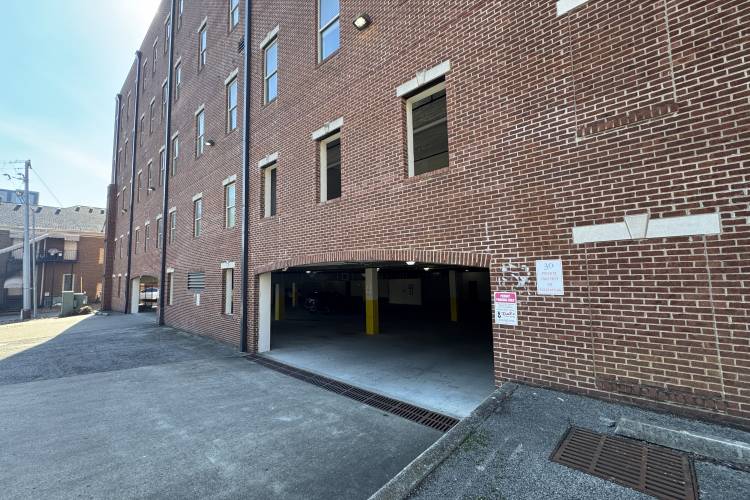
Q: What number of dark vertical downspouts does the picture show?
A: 4